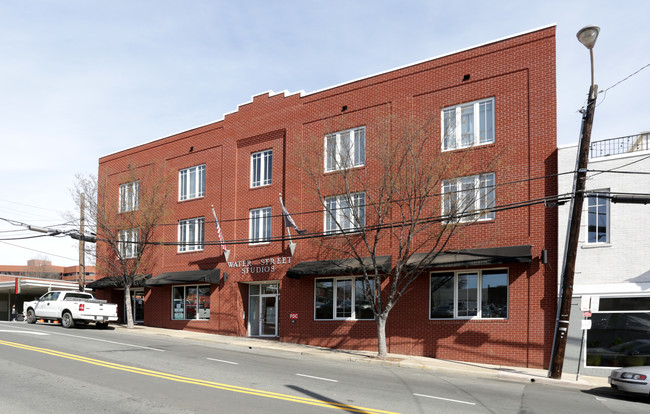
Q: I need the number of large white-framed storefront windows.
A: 3